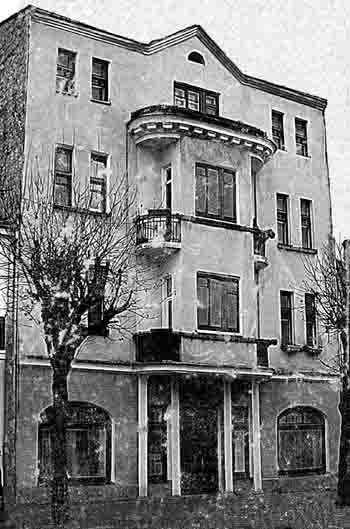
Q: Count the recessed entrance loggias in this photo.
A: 1